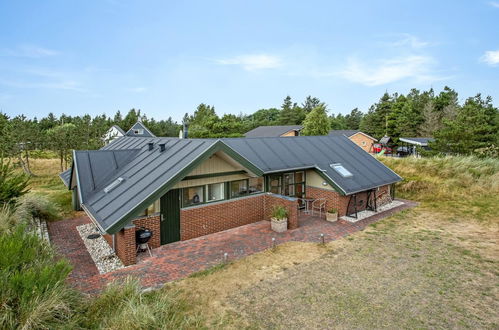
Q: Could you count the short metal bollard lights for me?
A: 3